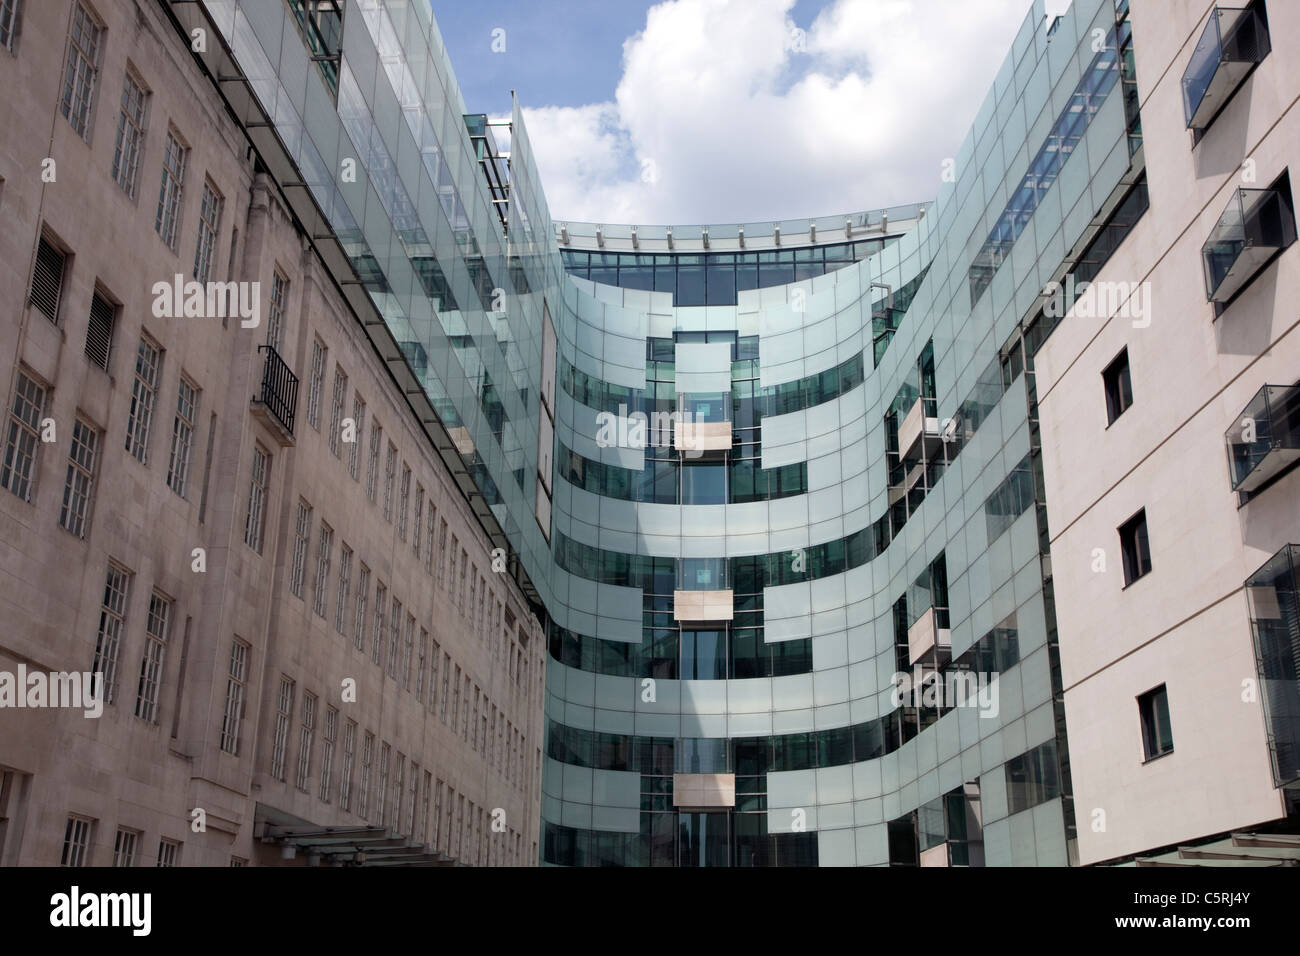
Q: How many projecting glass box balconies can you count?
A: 4